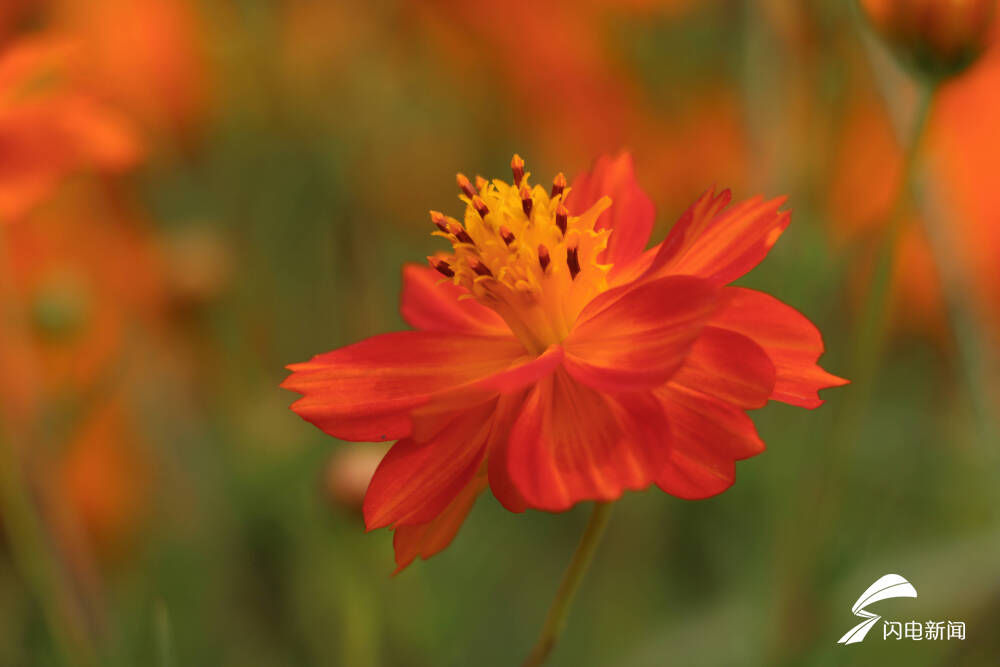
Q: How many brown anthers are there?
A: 13